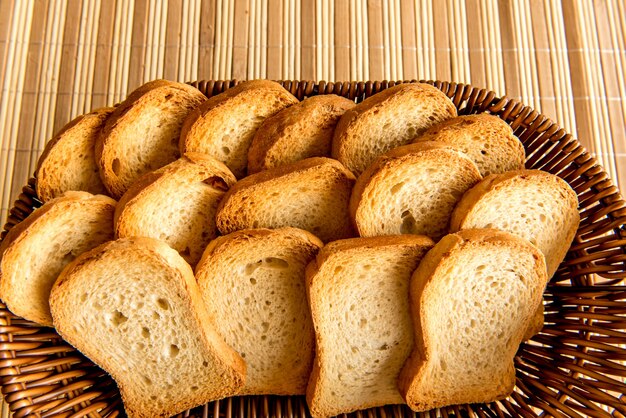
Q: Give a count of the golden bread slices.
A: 15